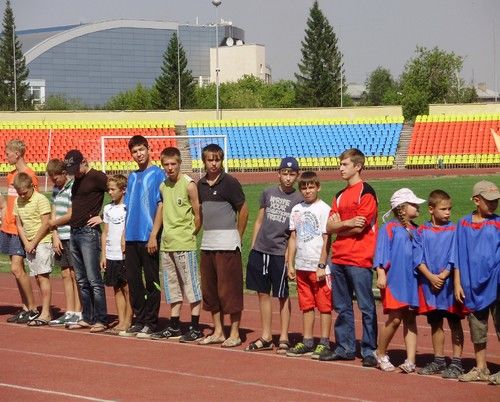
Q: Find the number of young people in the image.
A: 14